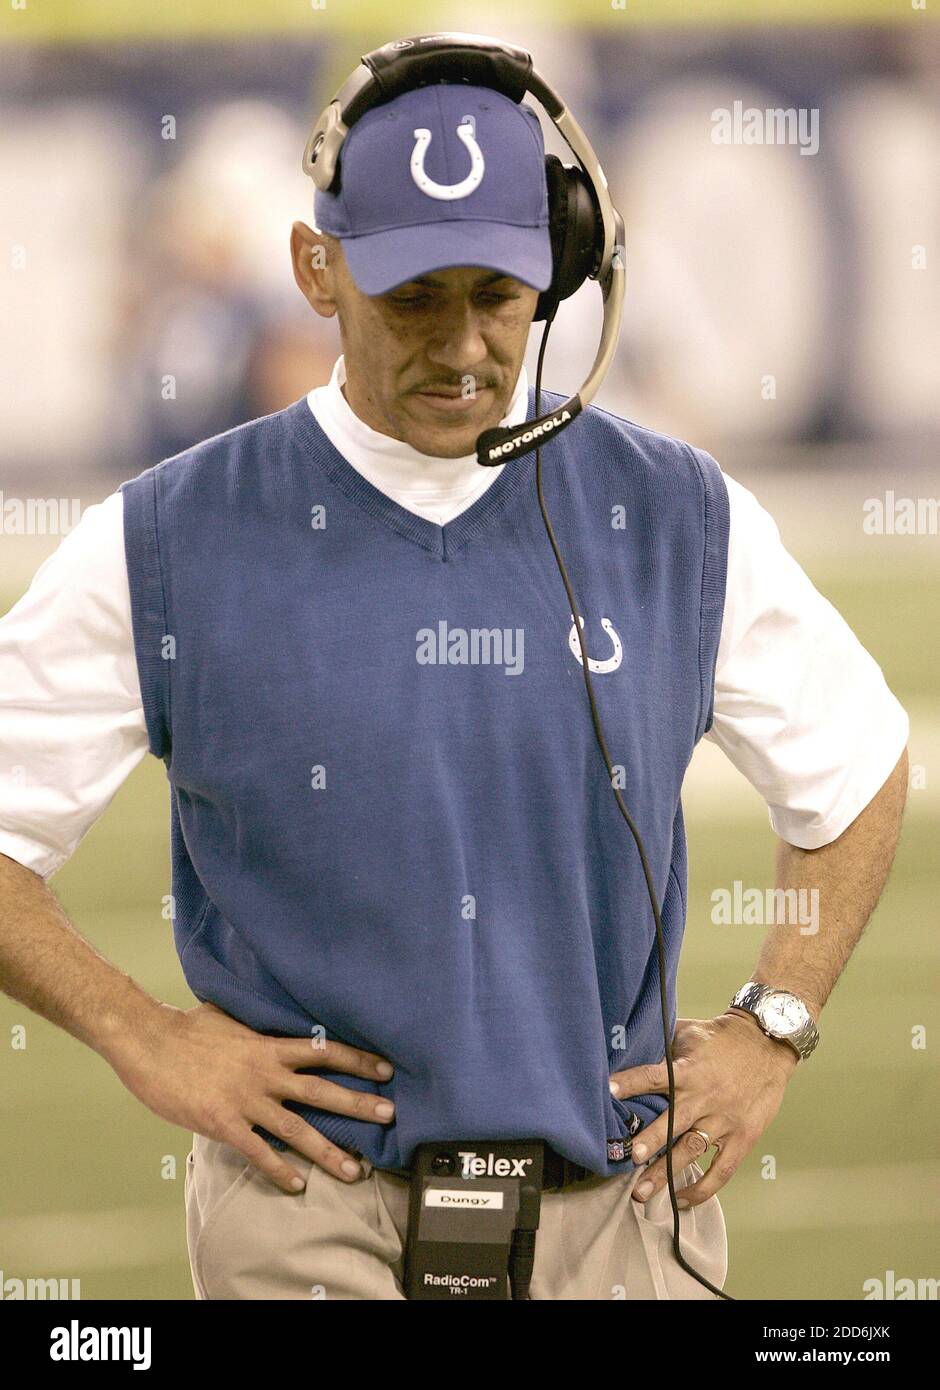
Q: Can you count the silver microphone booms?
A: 1